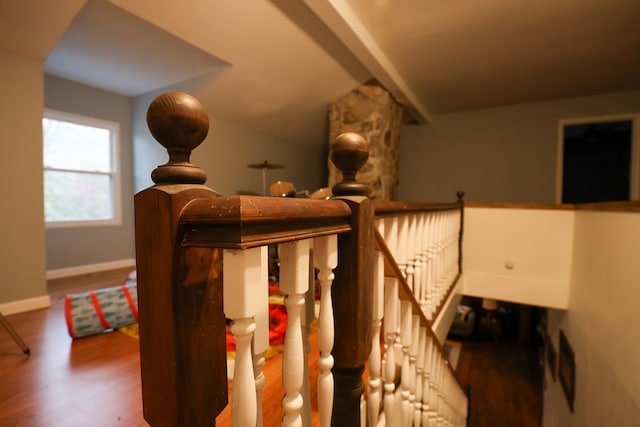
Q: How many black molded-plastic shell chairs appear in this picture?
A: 0